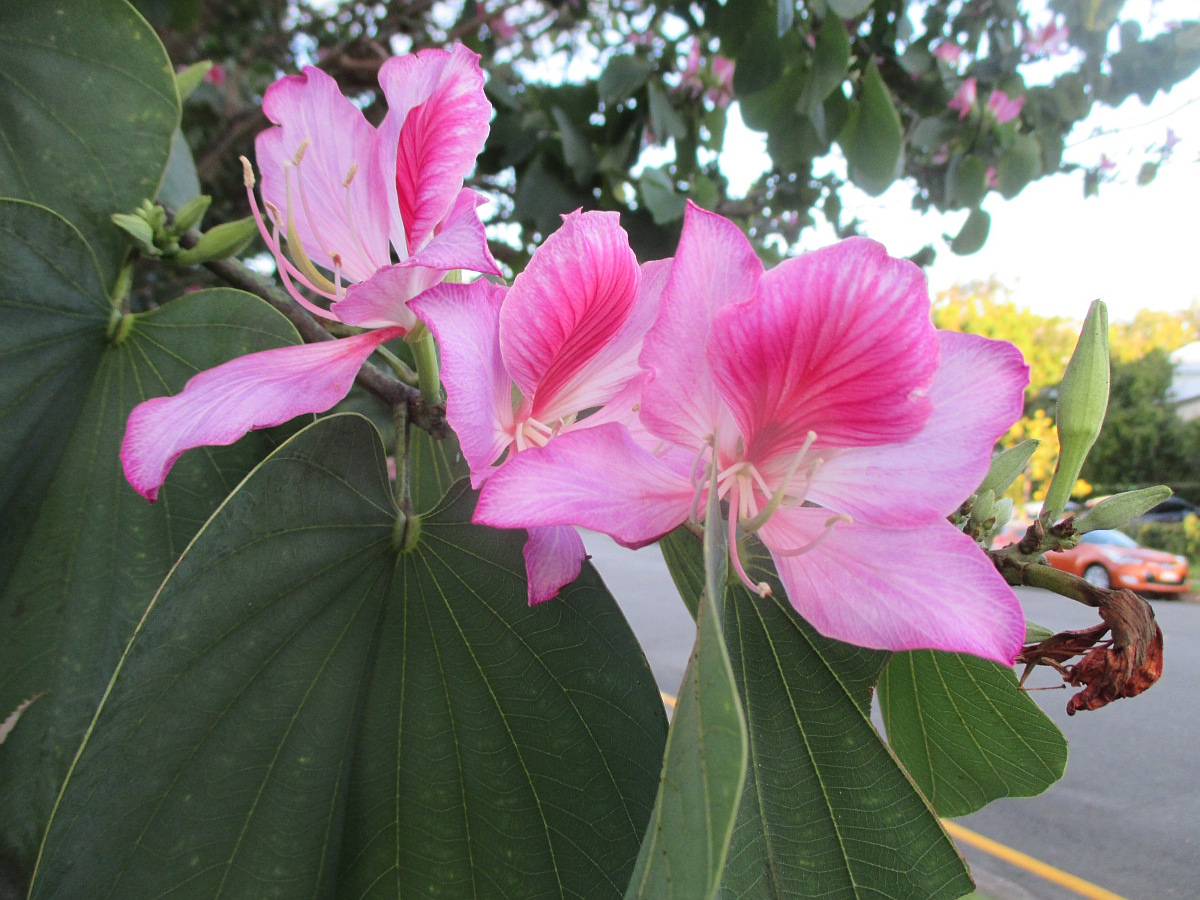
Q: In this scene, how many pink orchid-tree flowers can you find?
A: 3